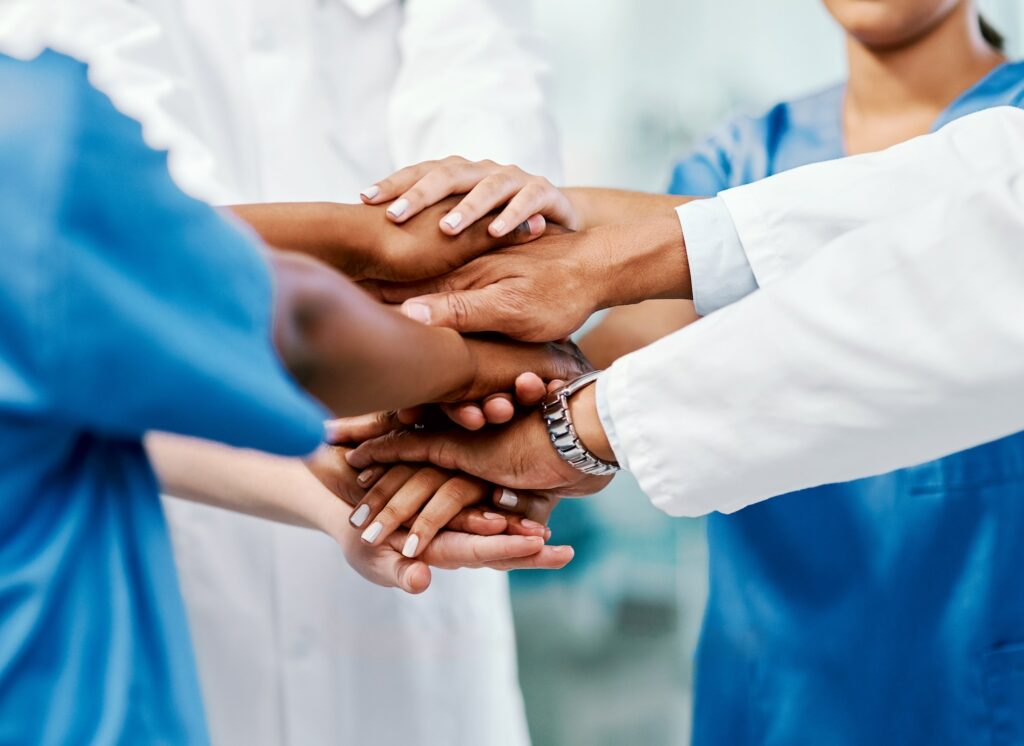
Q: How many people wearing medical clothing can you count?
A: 4